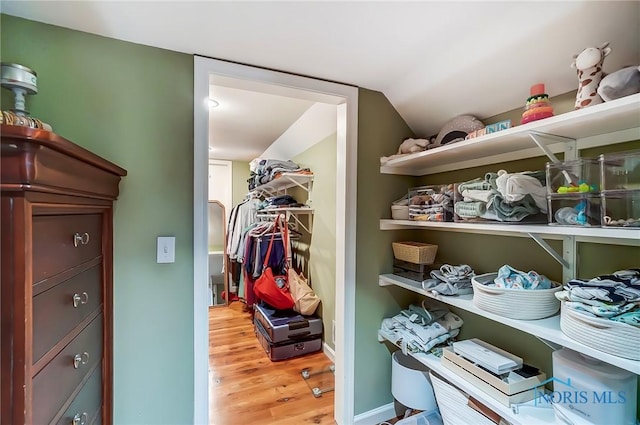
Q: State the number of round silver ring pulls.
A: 4